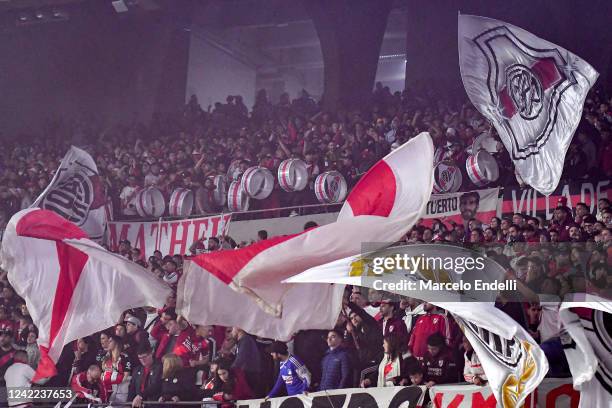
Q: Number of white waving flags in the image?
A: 6